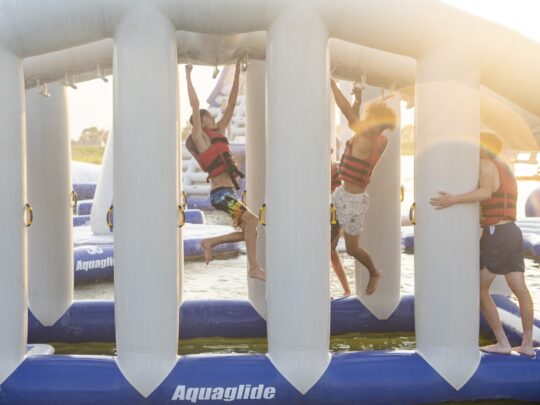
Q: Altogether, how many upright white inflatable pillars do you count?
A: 7